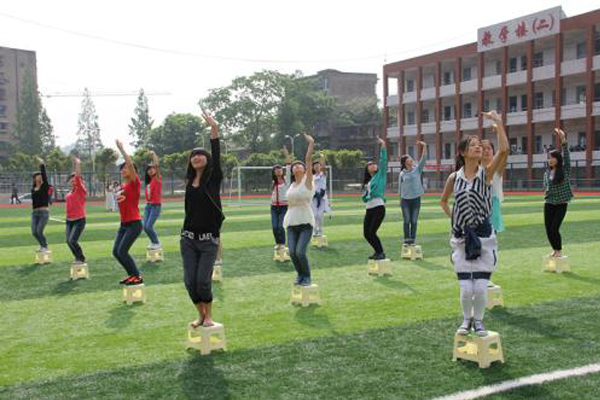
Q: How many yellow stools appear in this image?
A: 14